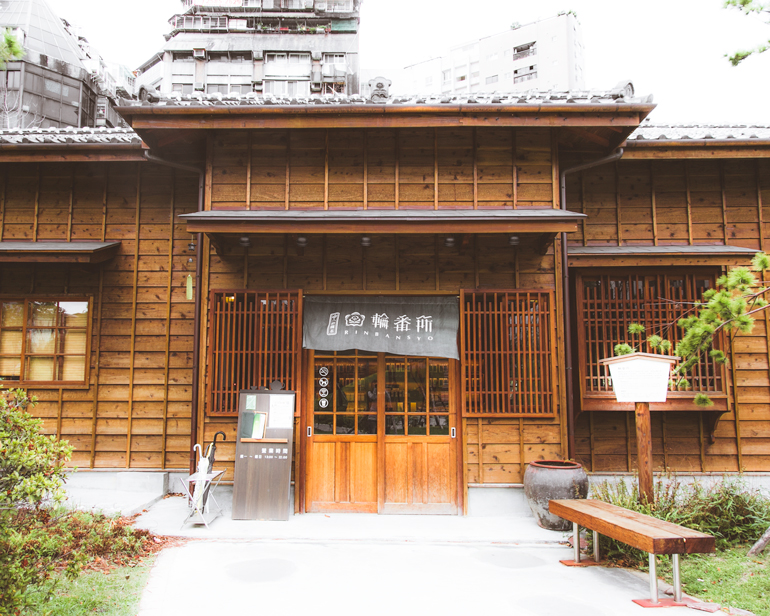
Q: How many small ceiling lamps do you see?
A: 5